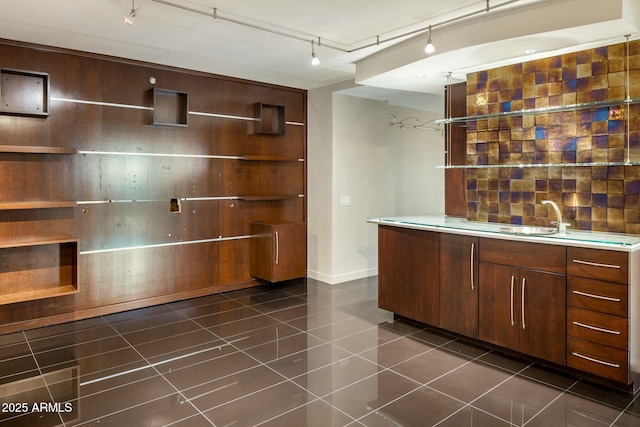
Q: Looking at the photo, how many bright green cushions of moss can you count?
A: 0